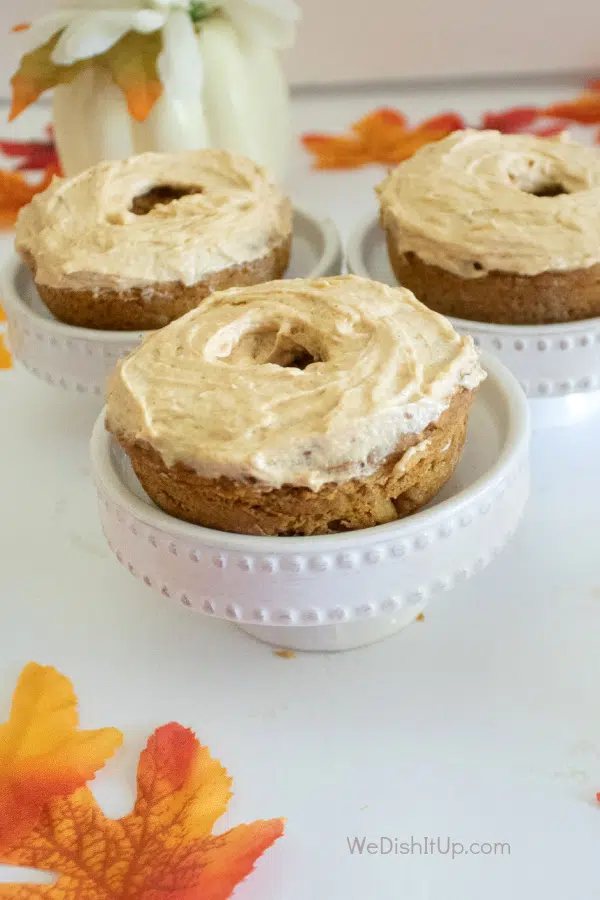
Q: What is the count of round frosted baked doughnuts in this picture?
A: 3